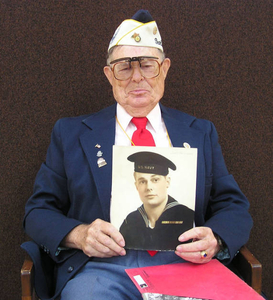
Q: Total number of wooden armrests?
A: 2